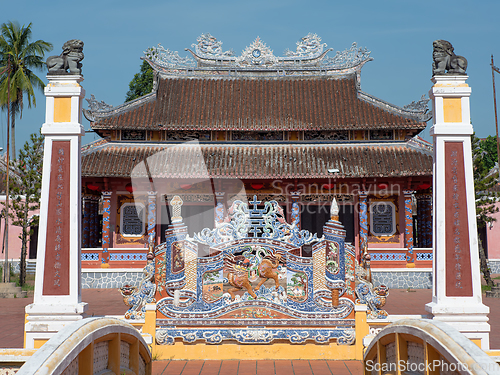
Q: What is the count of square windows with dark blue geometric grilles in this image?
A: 2